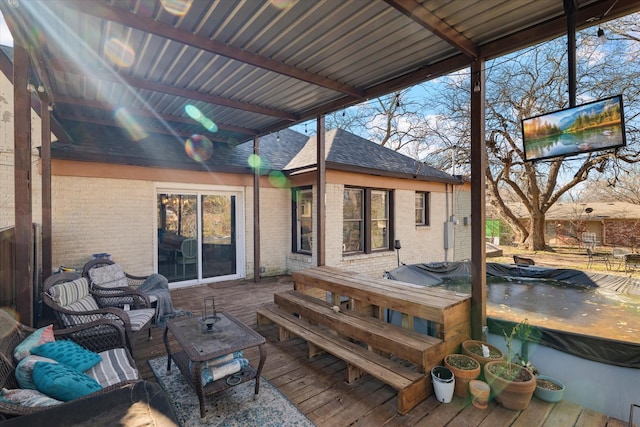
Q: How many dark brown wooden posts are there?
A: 5